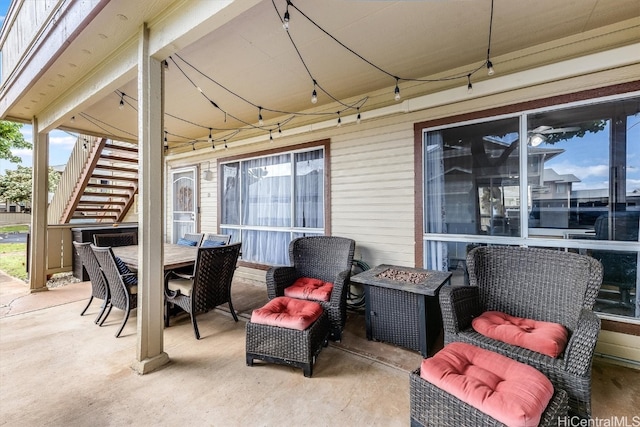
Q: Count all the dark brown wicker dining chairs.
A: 6